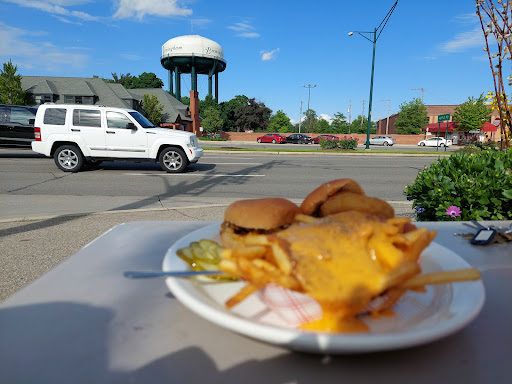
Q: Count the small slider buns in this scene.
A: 2